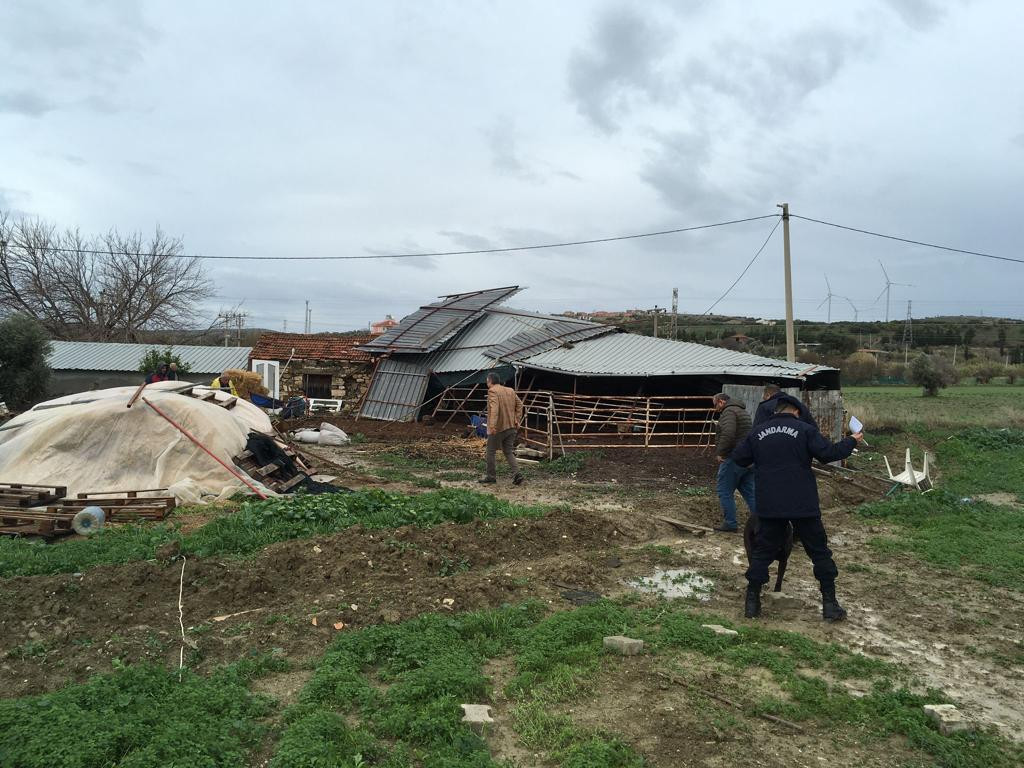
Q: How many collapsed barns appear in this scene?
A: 1